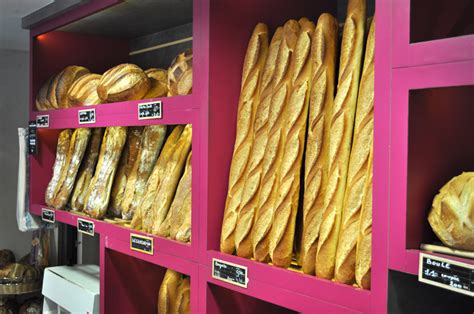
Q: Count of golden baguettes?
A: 8